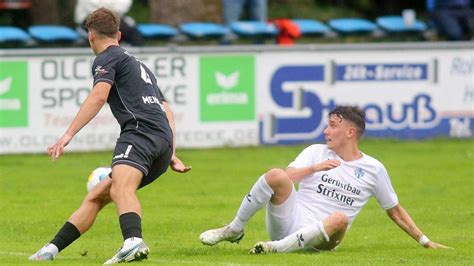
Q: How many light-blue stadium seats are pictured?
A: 8